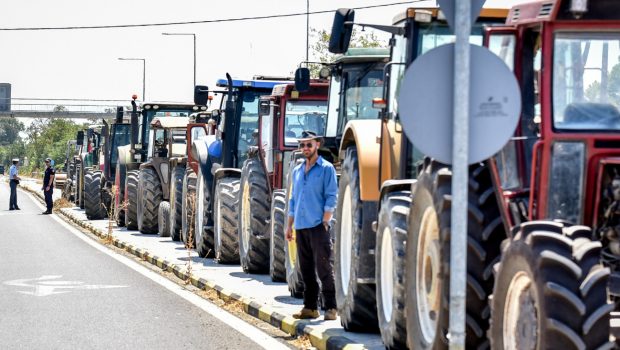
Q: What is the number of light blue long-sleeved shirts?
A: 1